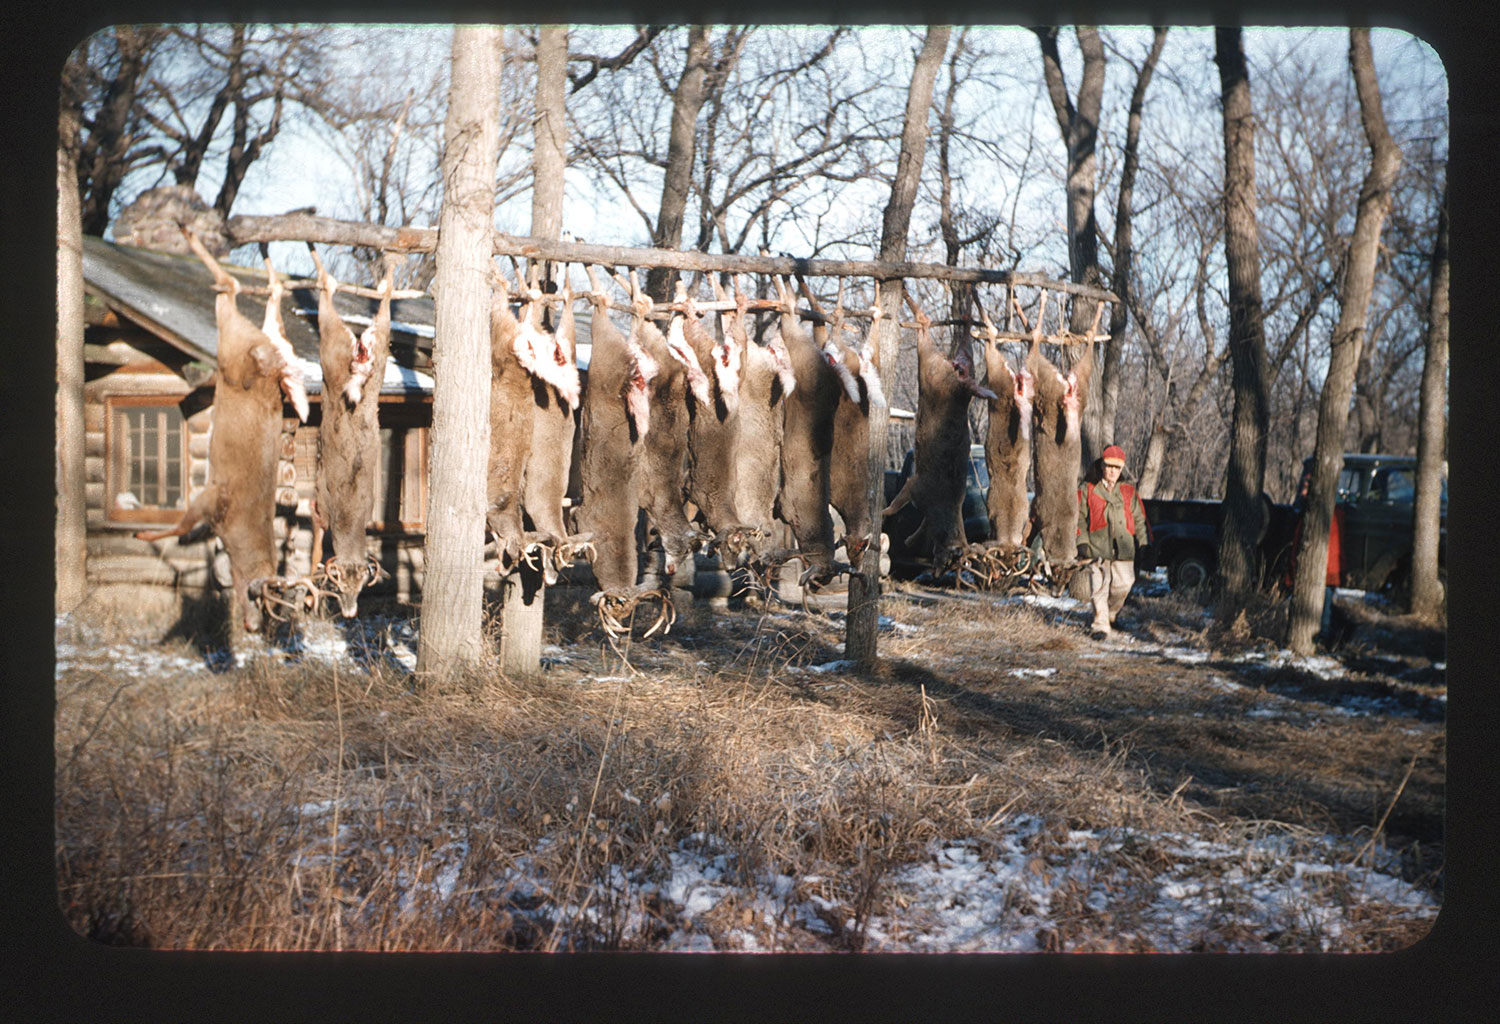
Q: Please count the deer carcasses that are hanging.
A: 13